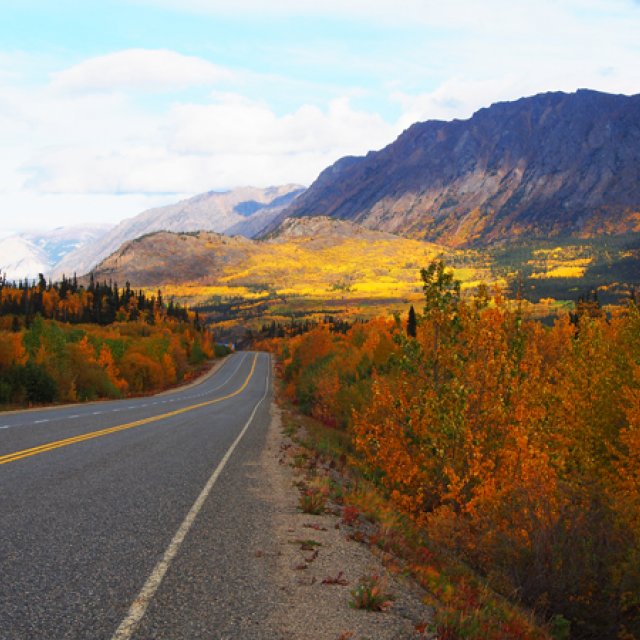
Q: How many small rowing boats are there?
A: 0